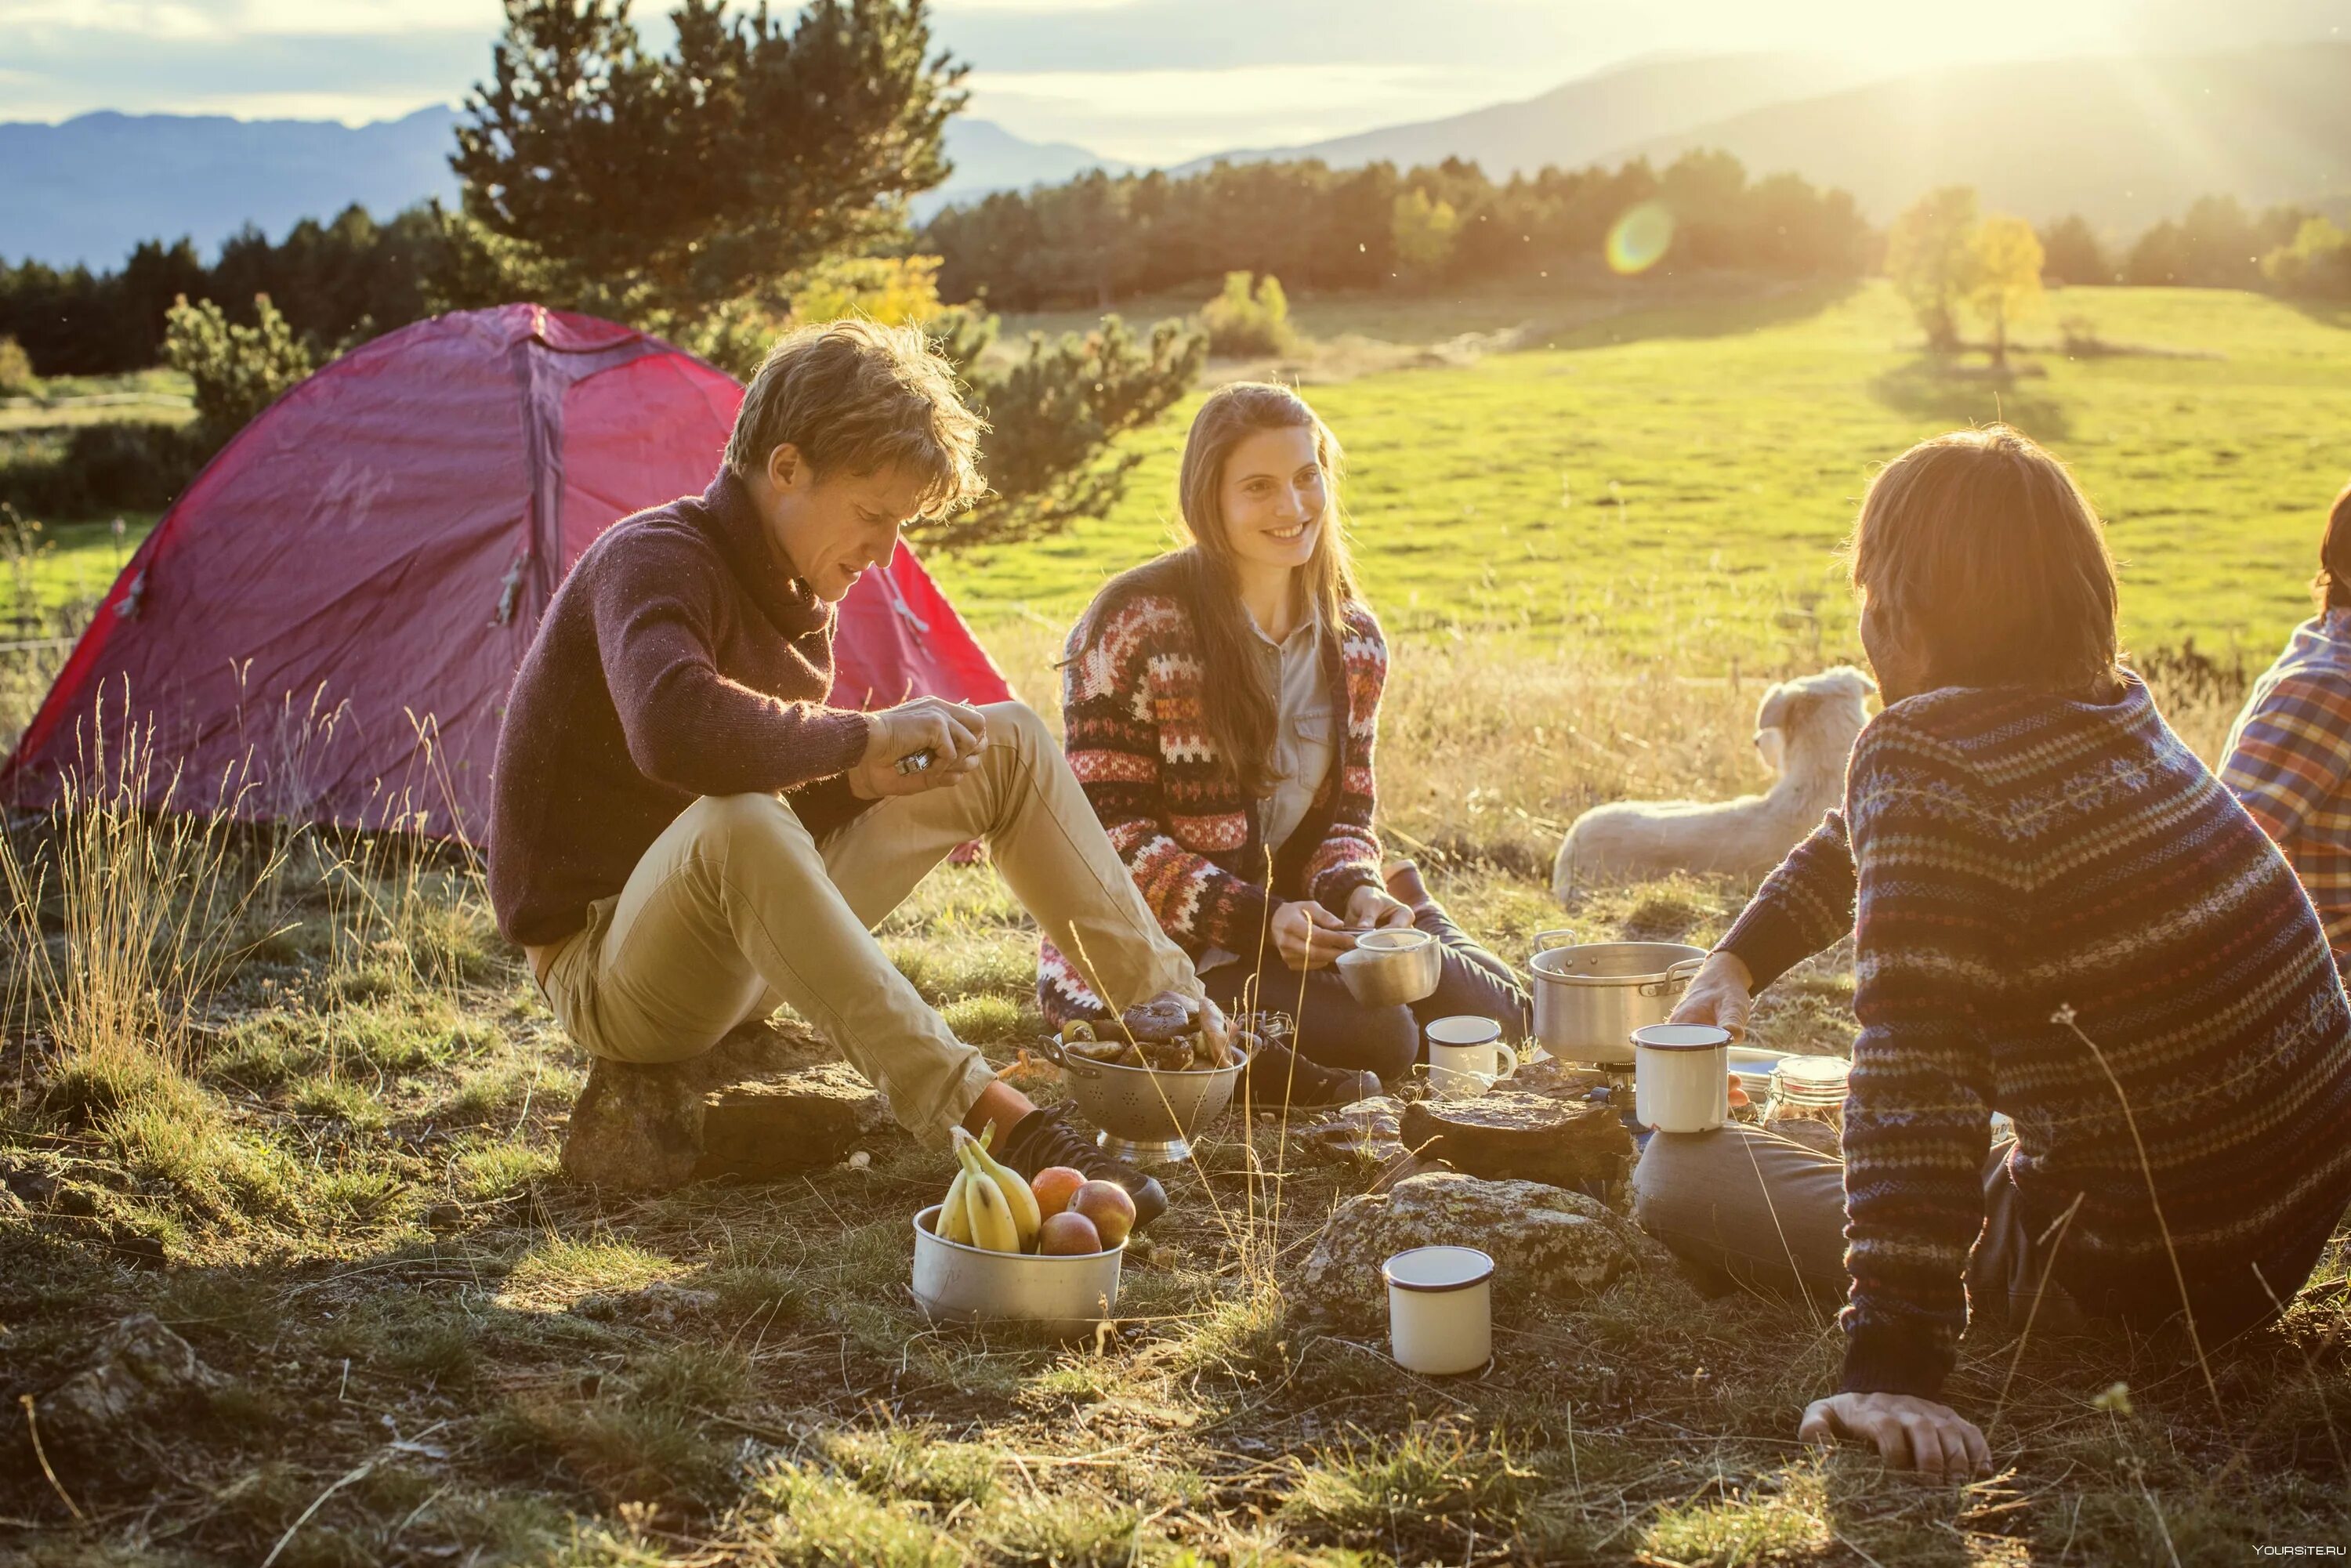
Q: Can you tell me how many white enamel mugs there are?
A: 3